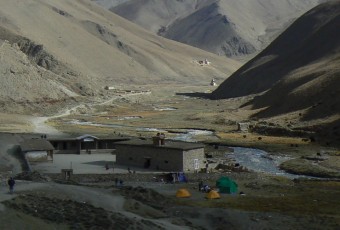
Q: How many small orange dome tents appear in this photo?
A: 2